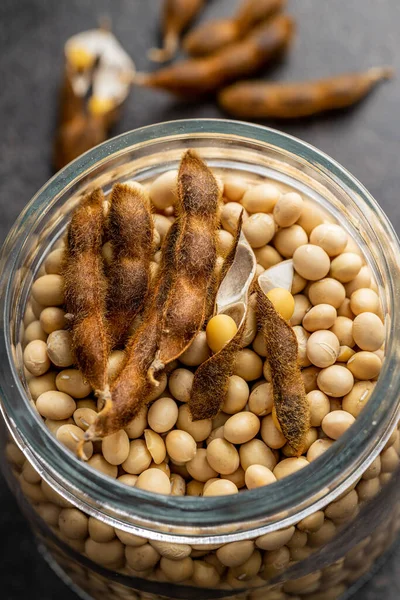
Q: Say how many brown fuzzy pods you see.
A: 11